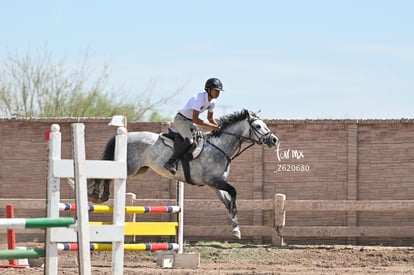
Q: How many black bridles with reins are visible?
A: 1